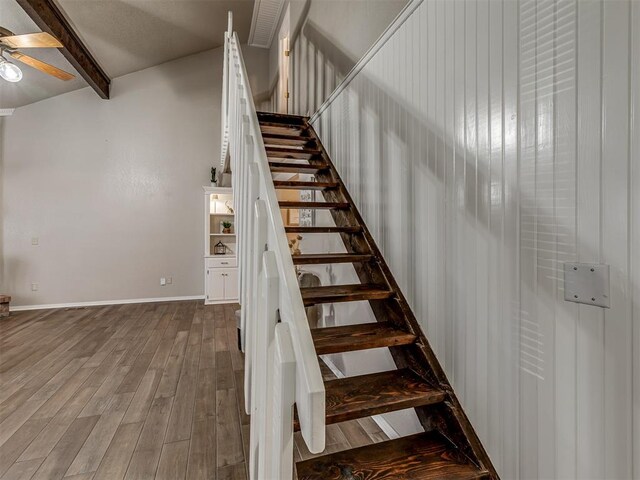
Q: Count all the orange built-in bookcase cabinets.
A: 0